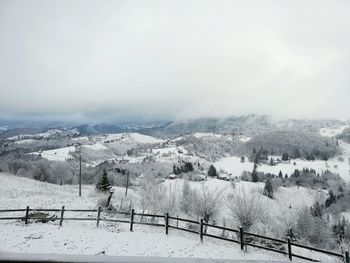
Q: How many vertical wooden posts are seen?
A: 9